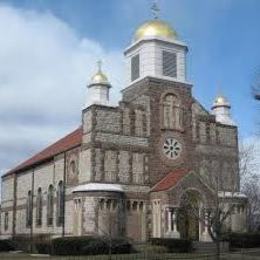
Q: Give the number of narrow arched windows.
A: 4